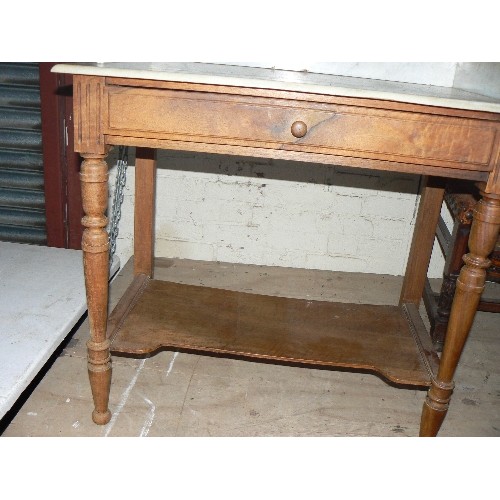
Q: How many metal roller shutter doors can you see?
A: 1